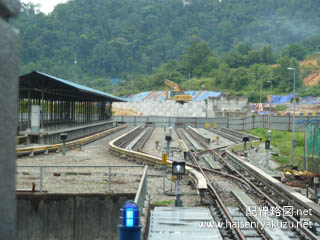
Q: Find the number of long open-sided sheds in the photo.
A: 1